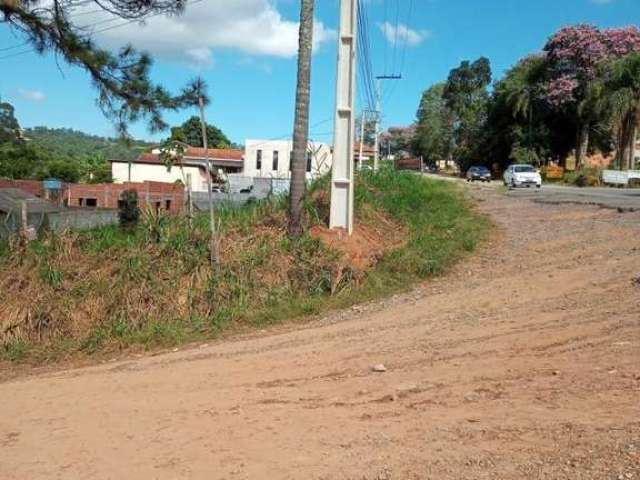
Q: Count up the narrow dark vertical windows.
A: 4